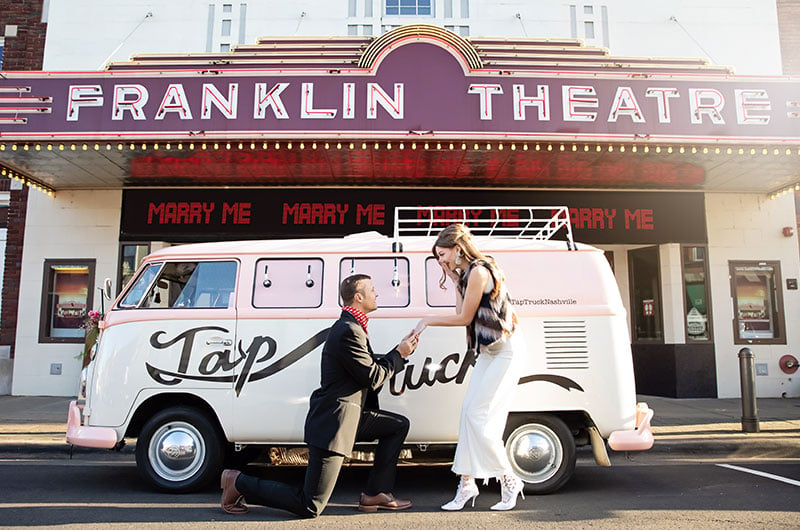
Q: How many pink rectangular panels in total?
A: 3